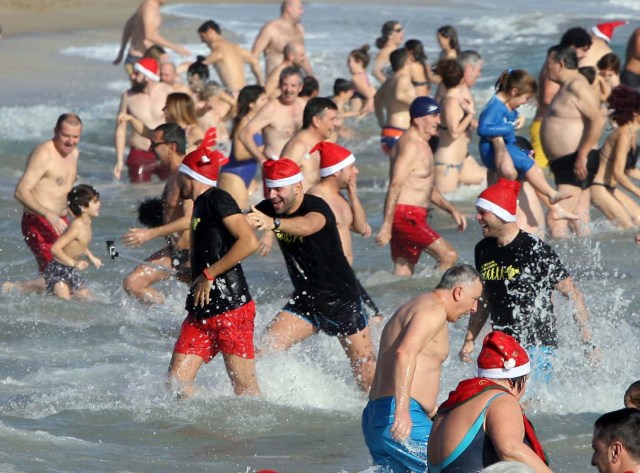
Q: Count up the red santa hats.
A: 7